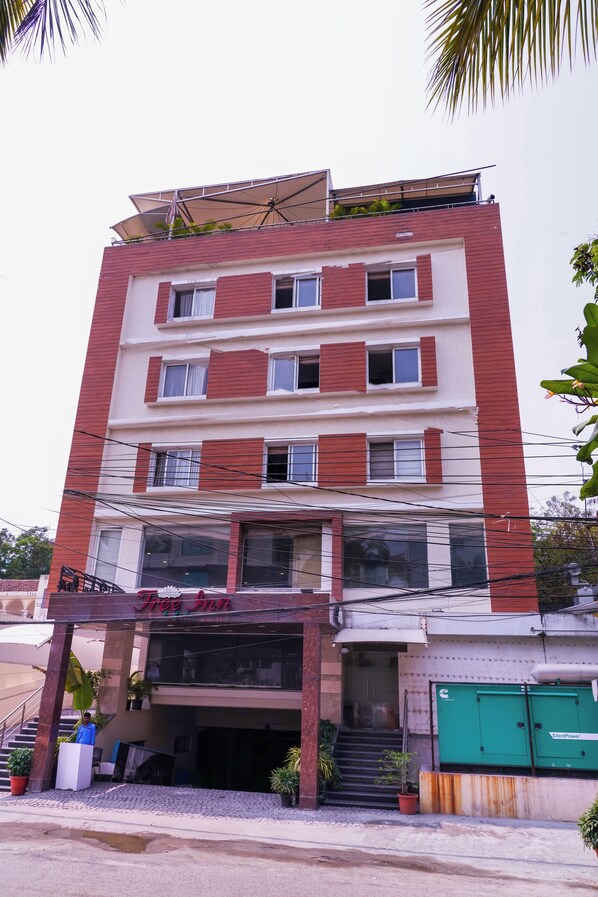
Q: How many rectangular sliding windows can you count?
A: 9